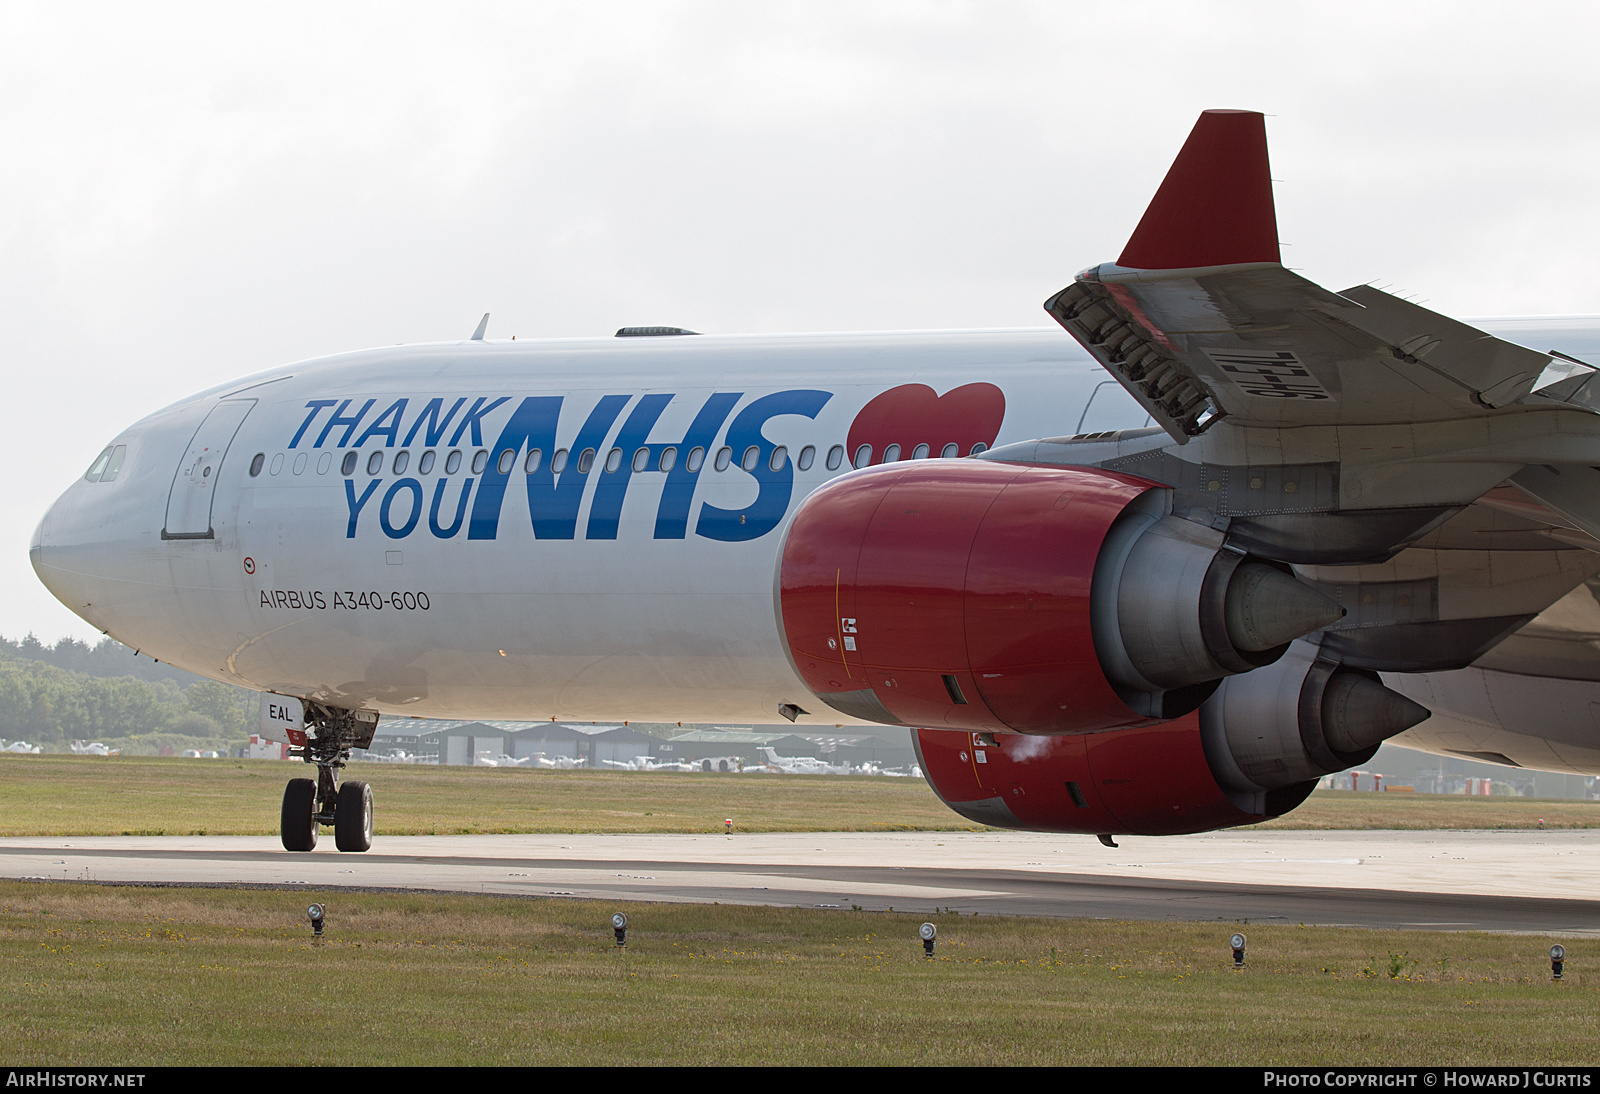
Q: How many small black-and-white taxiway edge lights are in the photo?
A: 5